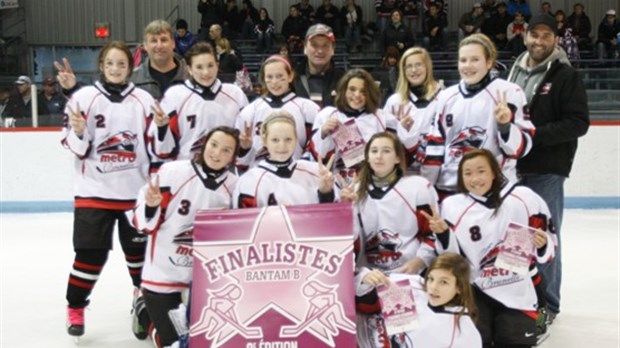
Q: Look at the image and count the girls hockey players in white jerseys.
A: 11